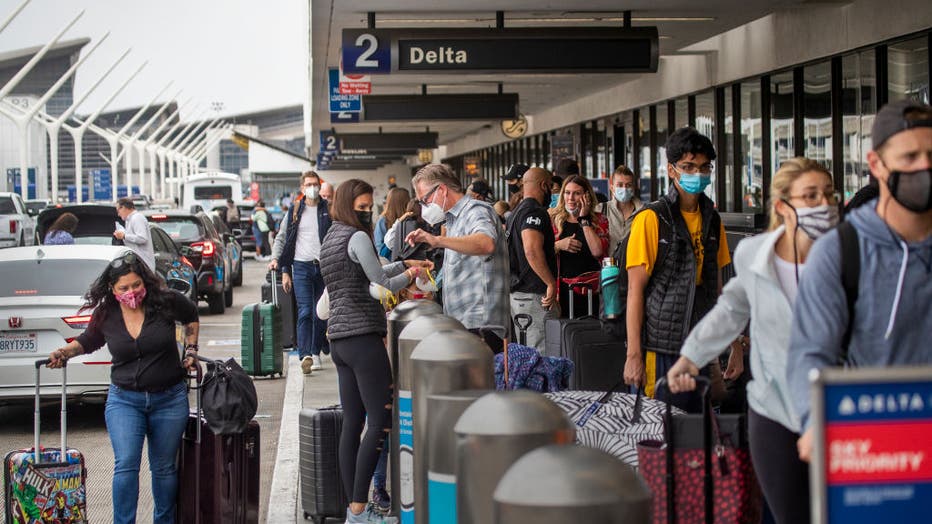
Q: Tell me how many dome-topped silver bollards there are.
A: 5